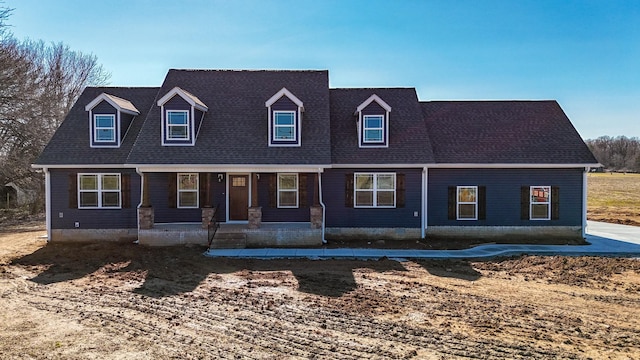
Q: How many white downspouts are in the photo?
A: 5